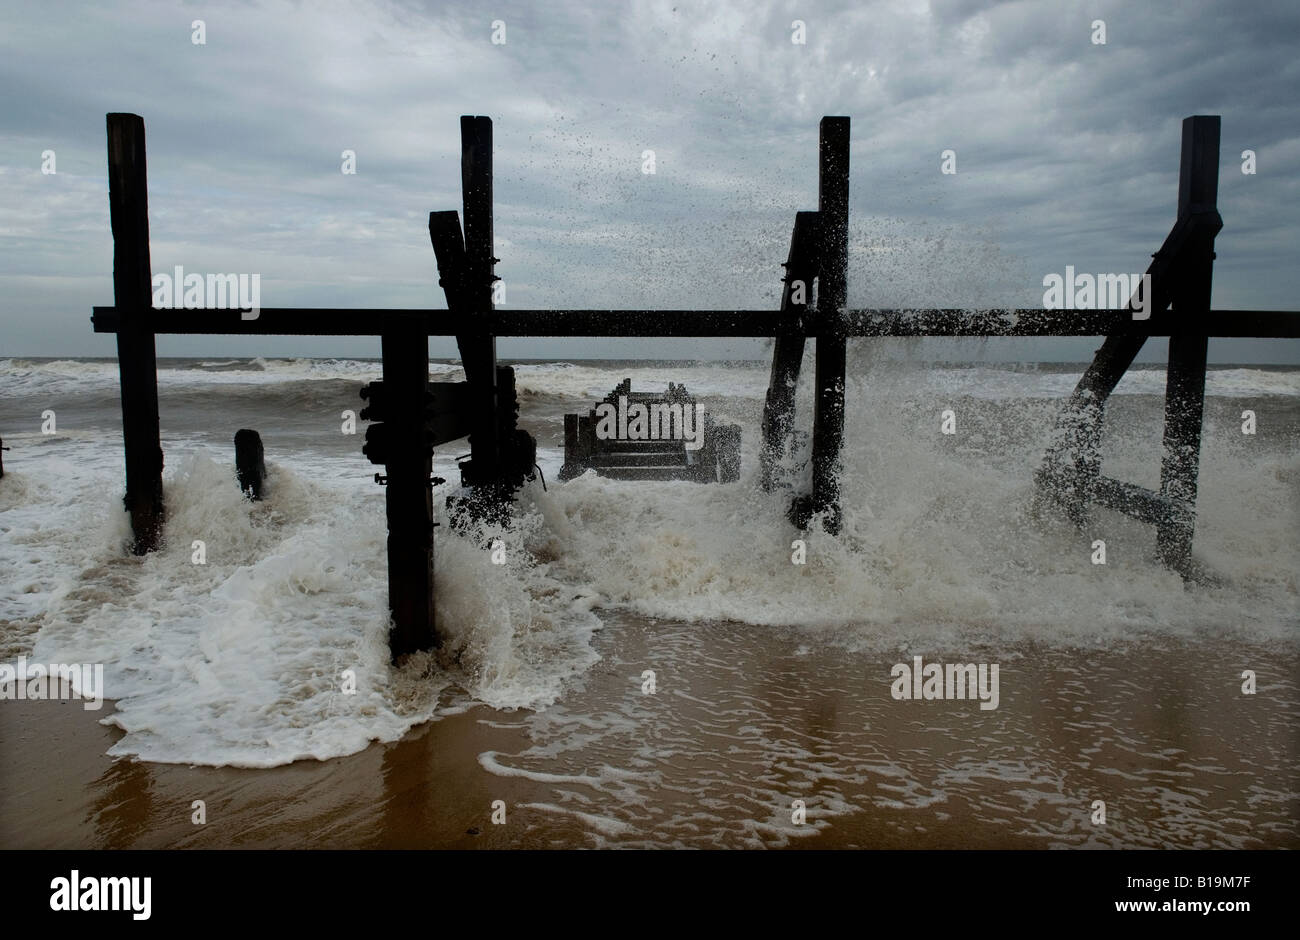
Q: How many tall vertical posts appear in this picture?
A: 4